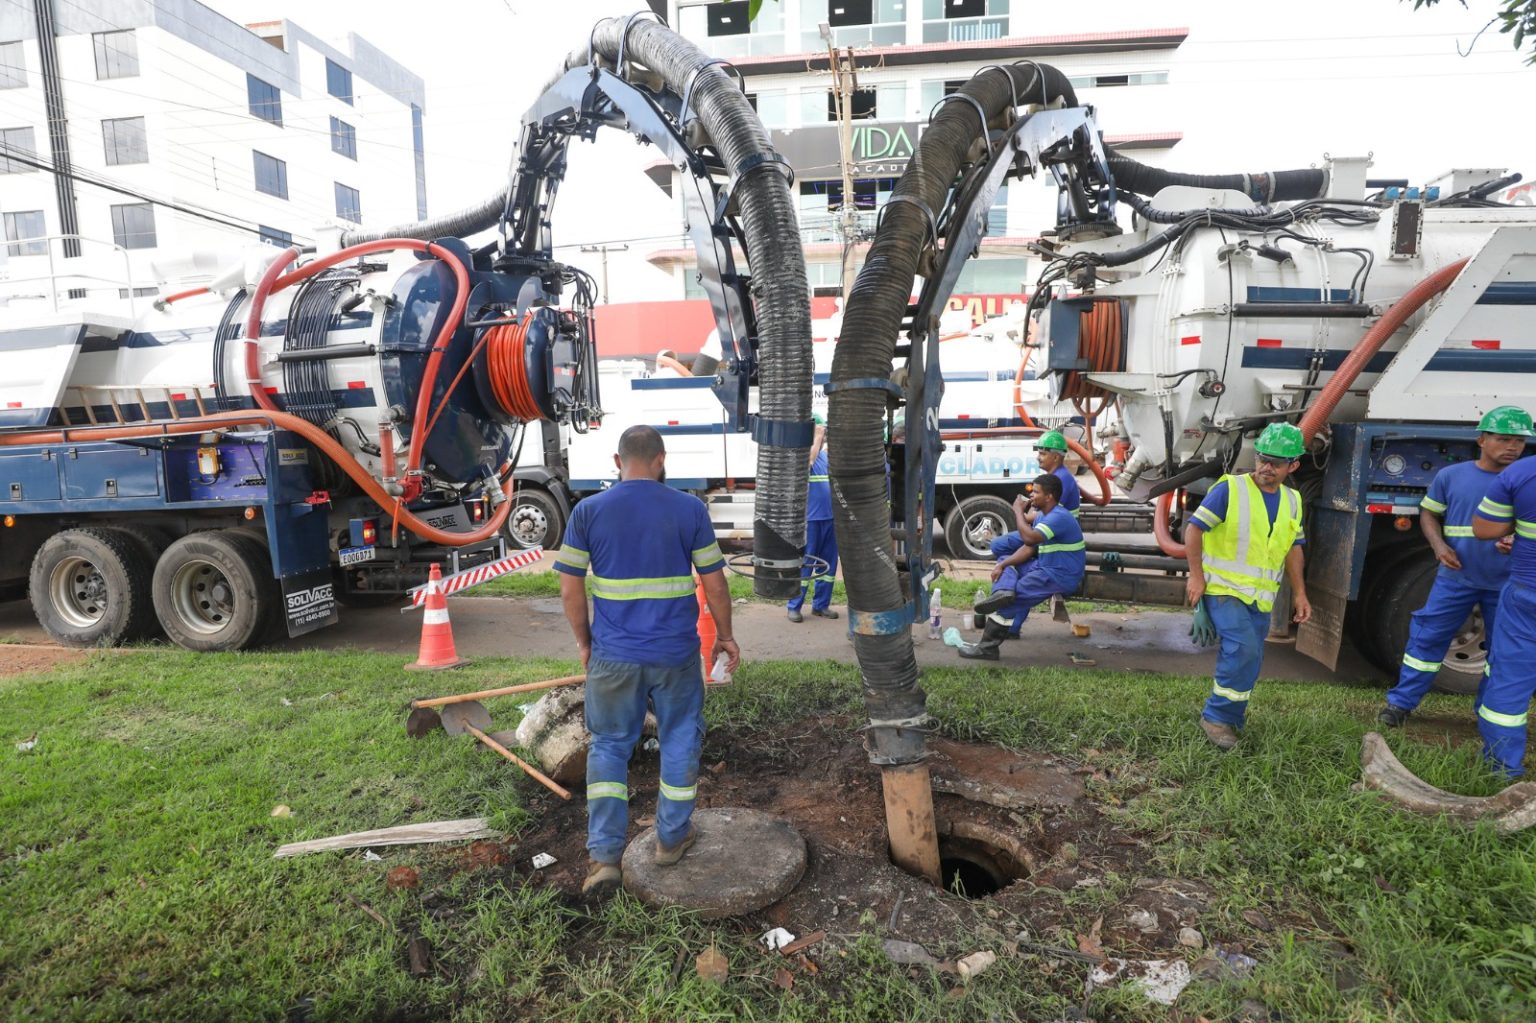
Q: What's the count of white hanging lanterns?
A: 0